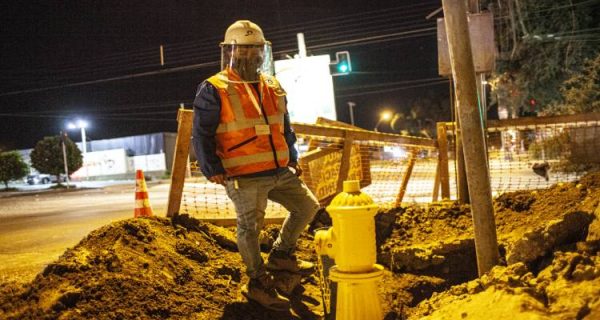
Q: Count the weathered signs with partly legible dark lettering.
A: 1